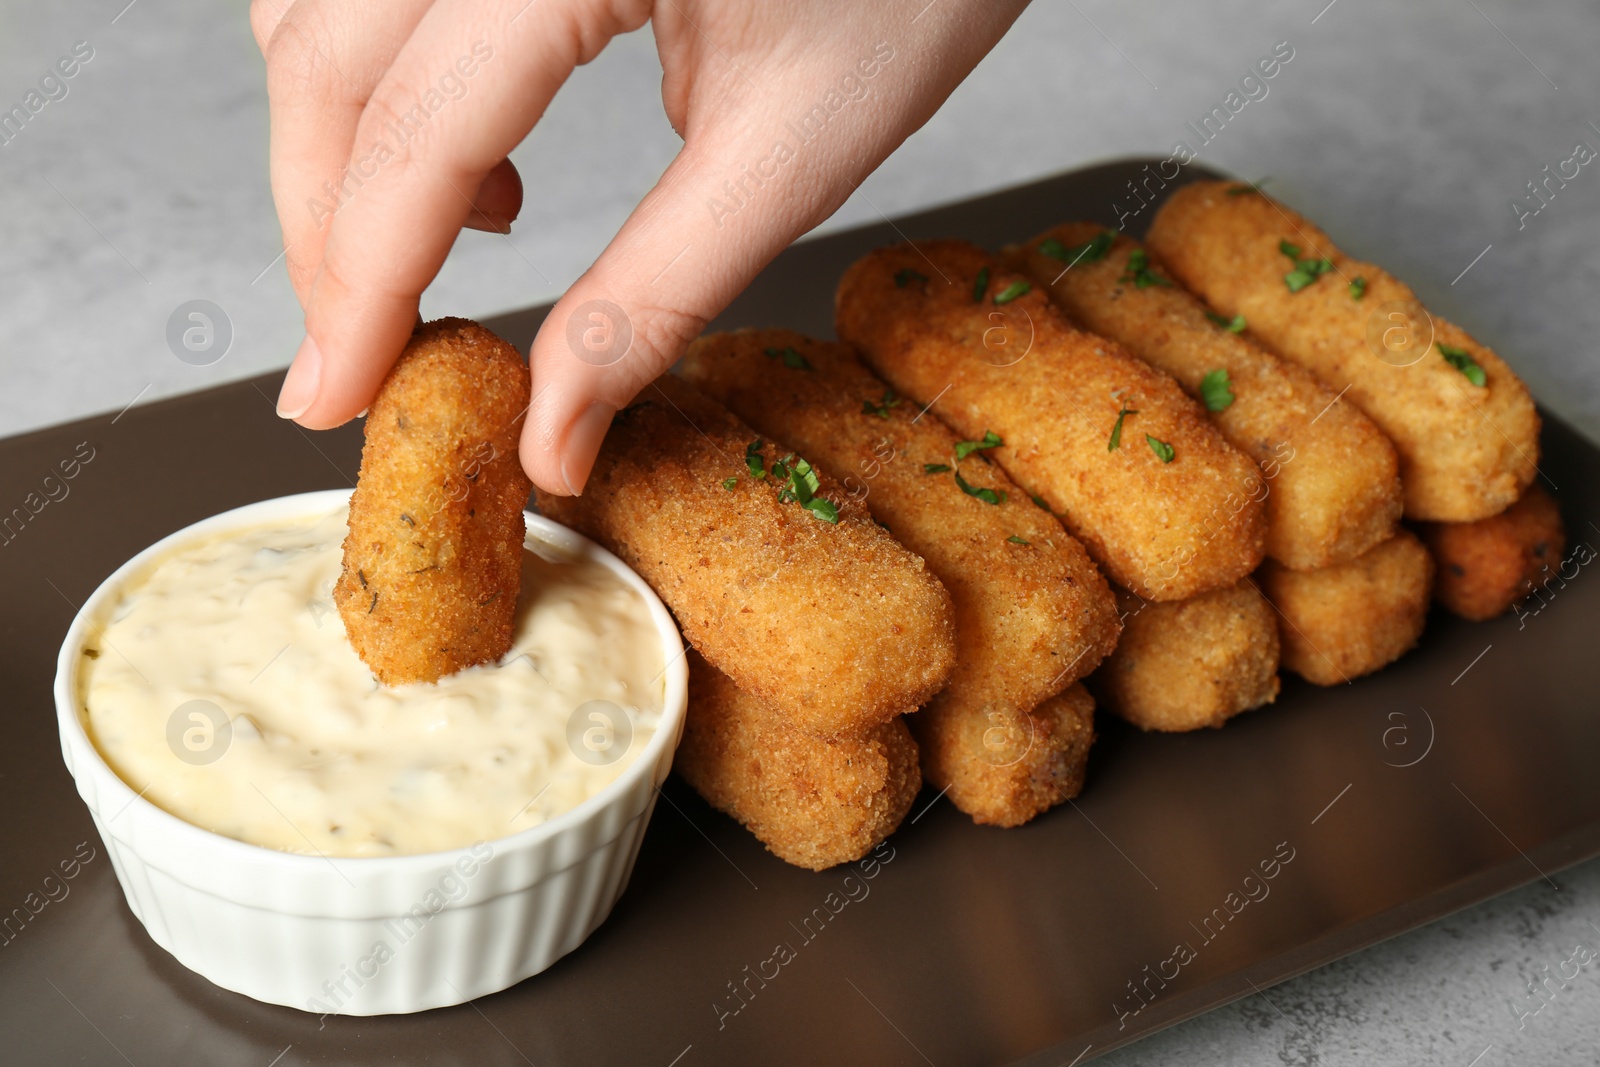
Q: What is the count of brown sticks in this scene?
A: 11